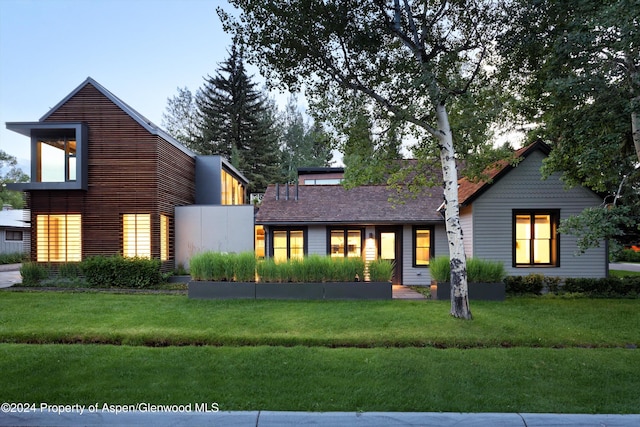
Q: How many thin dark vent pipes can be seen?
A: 3